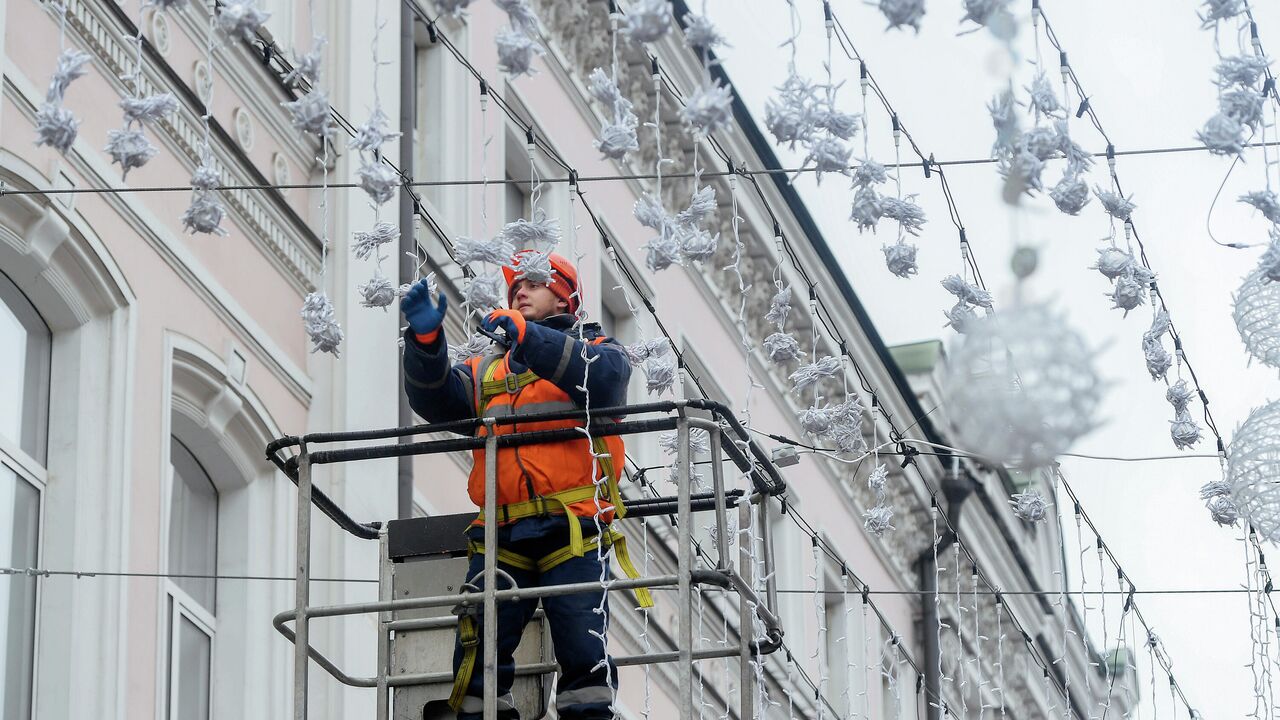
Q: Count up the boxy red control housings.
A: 0